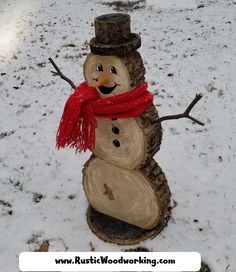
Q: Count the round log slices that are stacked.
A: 3